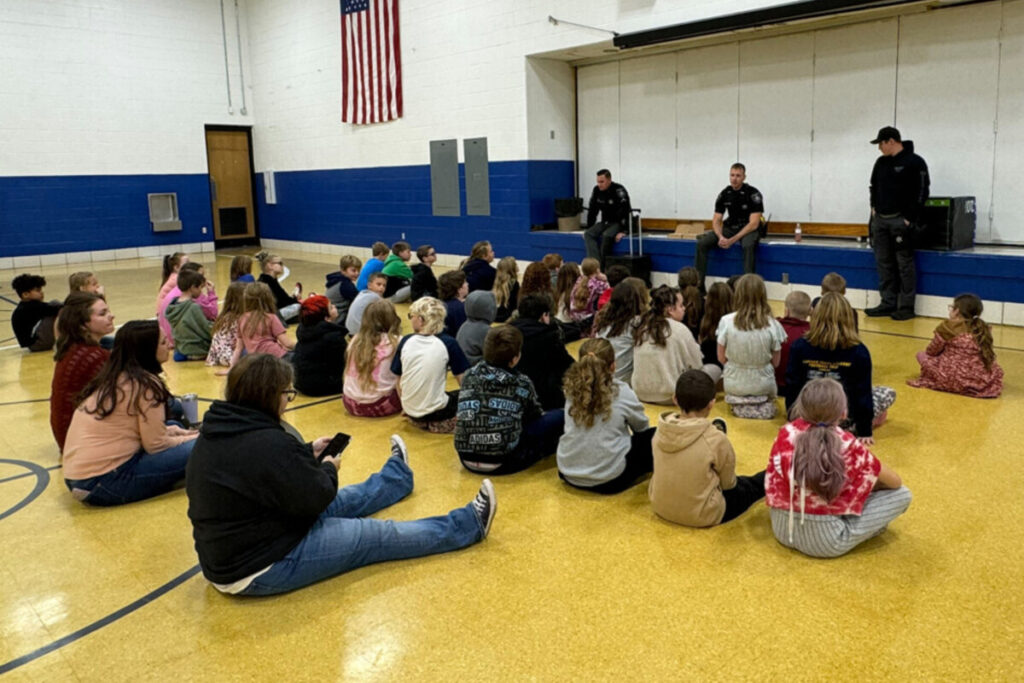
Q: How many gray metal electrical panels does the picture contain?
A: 2